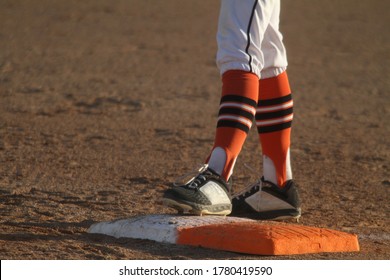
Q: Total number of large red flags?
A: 0